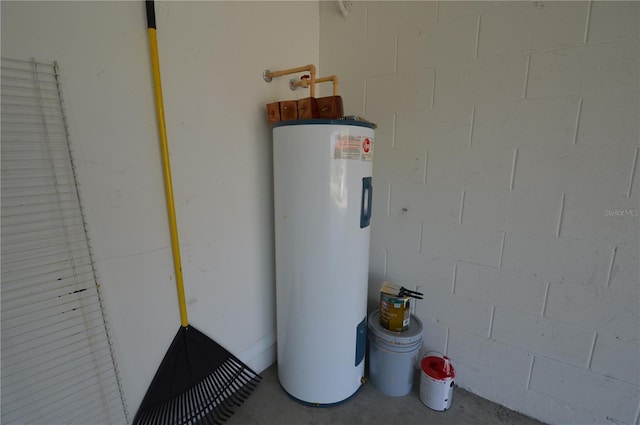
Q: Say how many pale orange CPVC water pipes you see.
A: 2